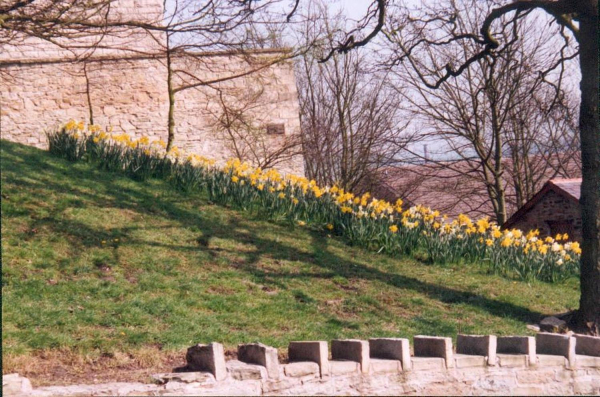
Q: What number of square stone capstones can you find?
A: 10